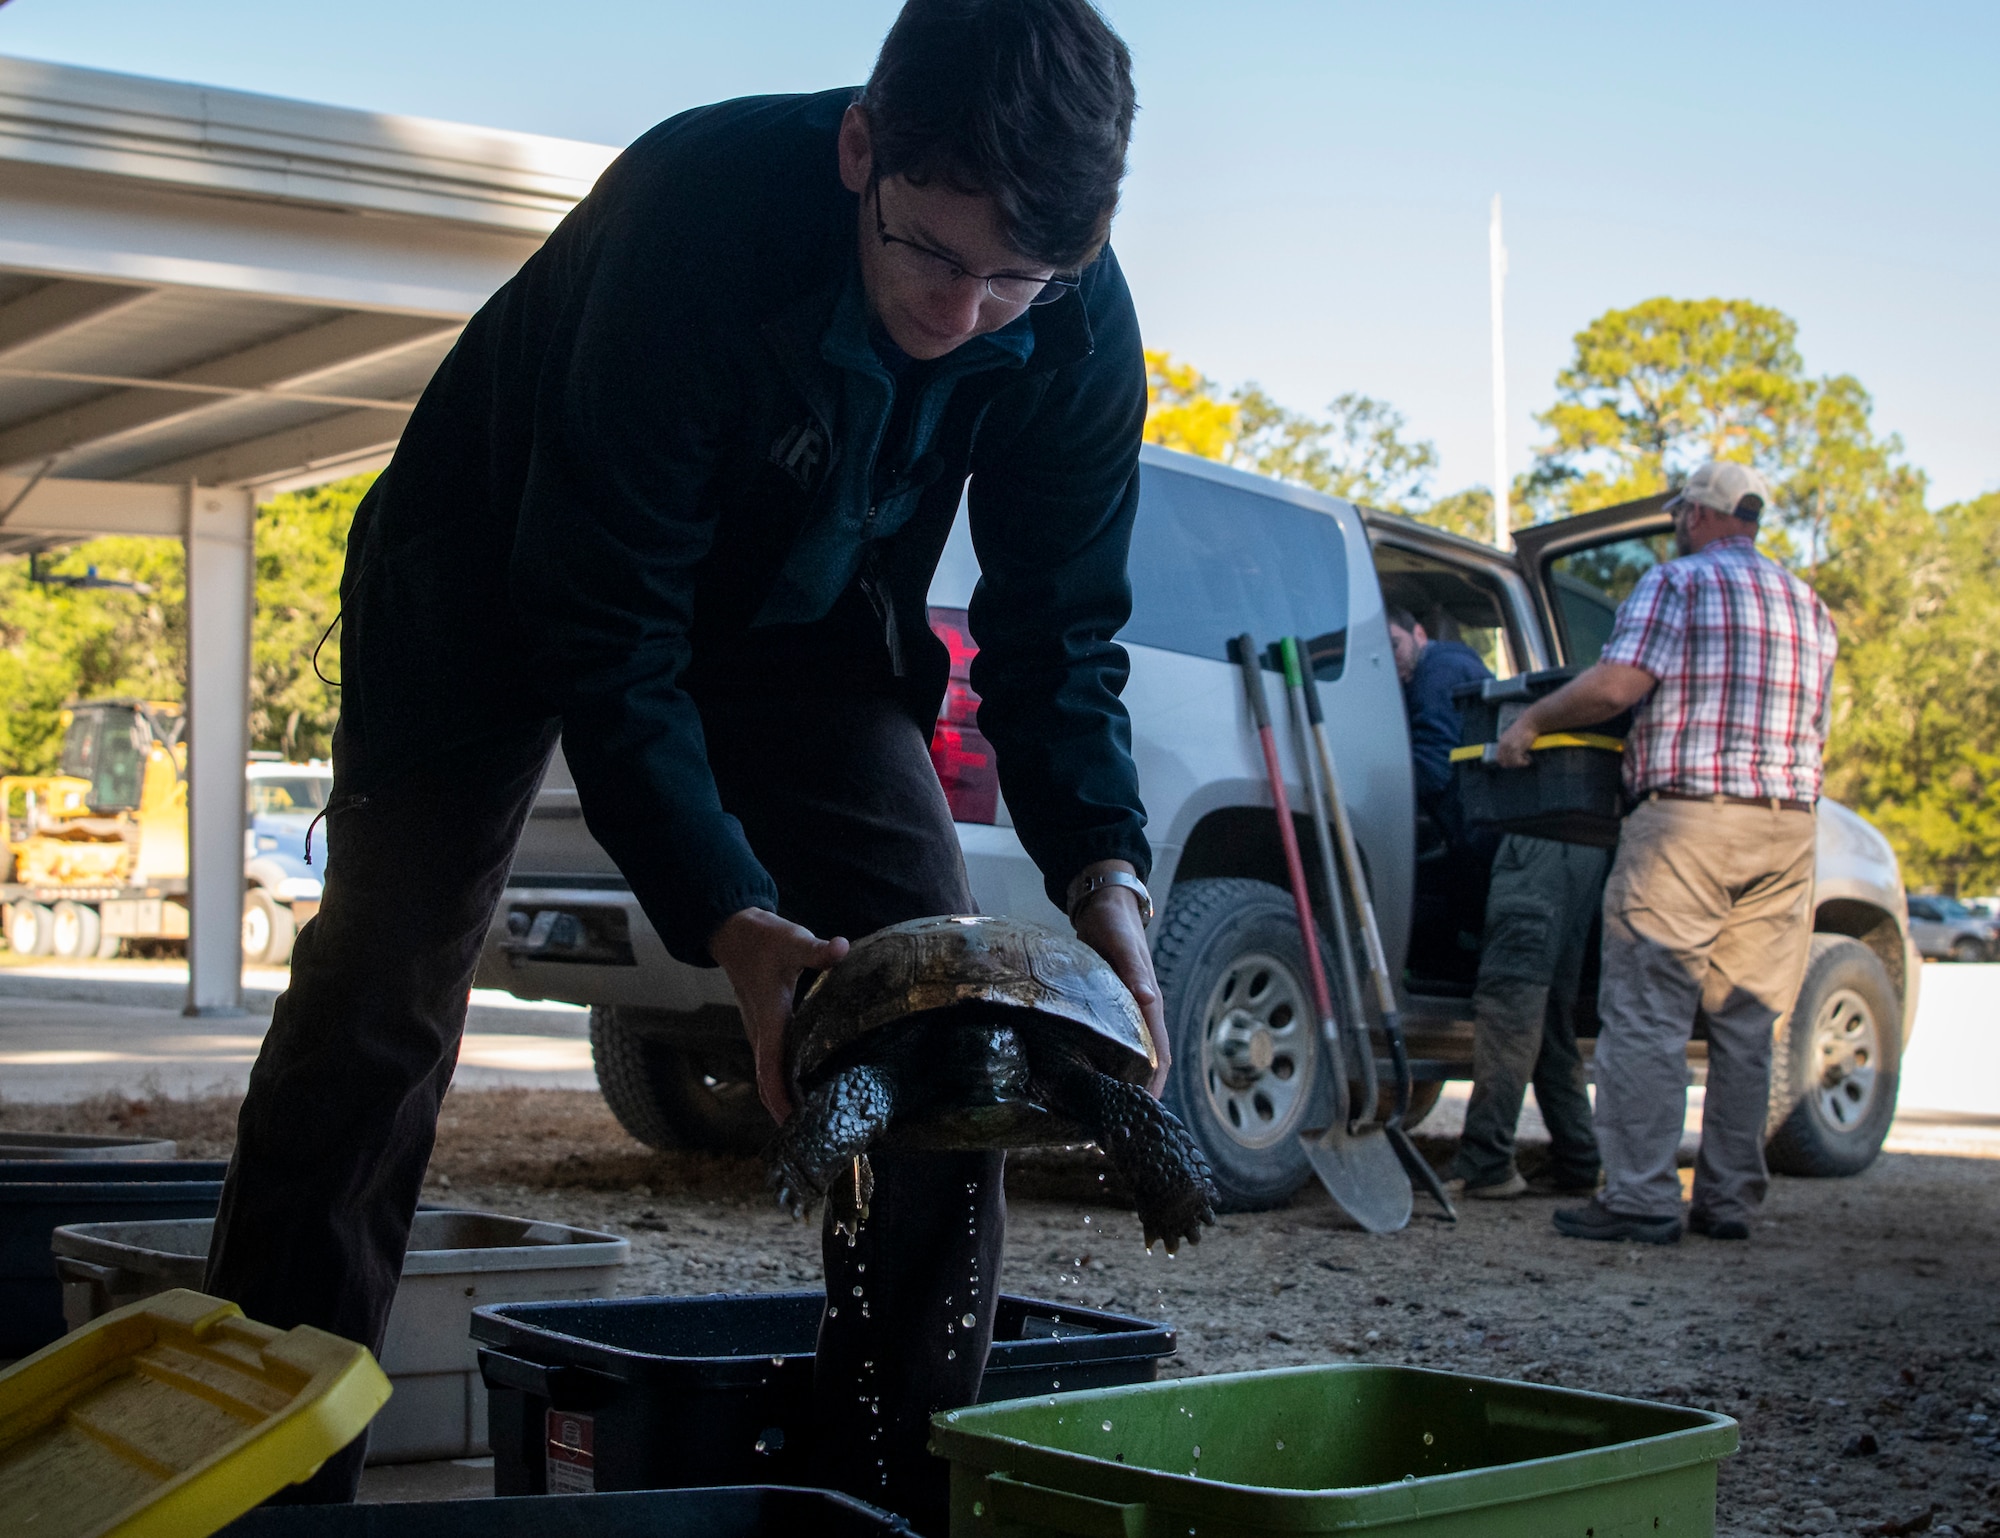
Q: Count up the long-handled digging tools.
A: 3